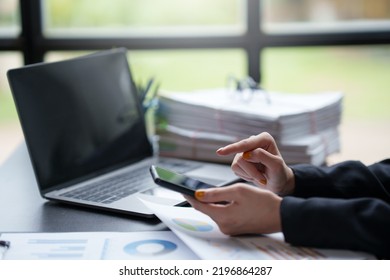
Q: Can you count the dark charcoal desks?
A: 1